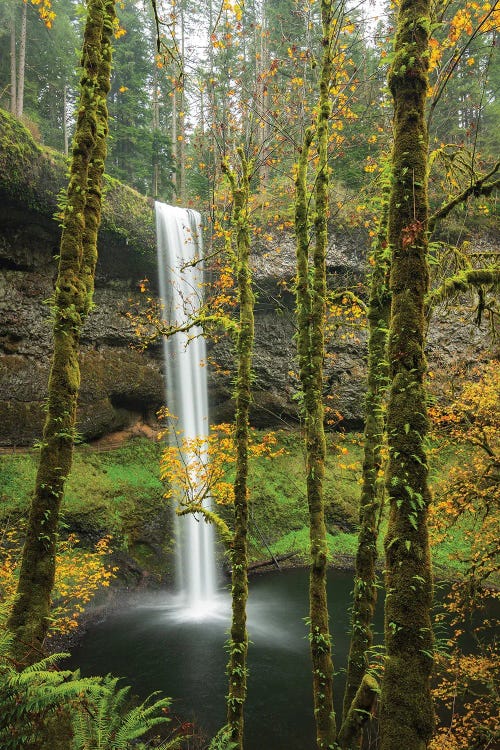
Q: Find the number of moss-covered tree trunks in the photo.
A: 5